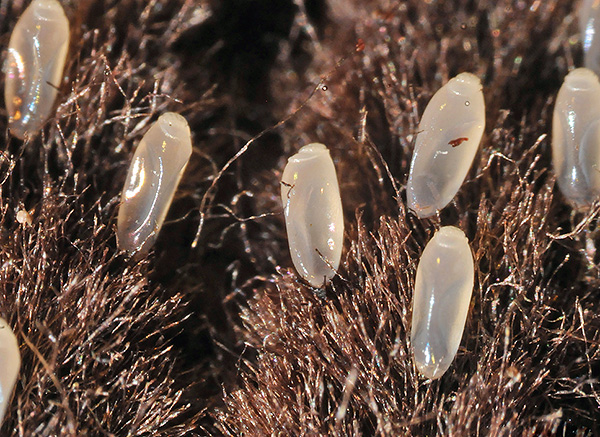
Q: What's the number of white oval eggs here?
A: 8